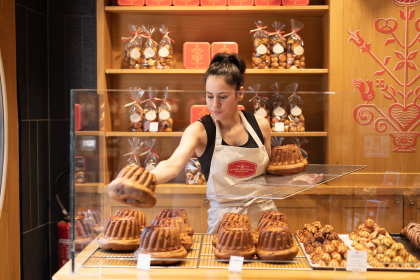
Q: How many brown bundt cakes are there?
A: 13